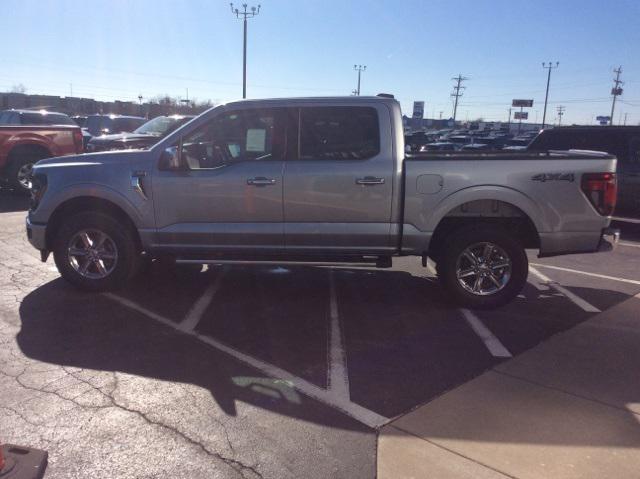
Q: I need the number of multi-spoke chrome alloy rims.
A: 2